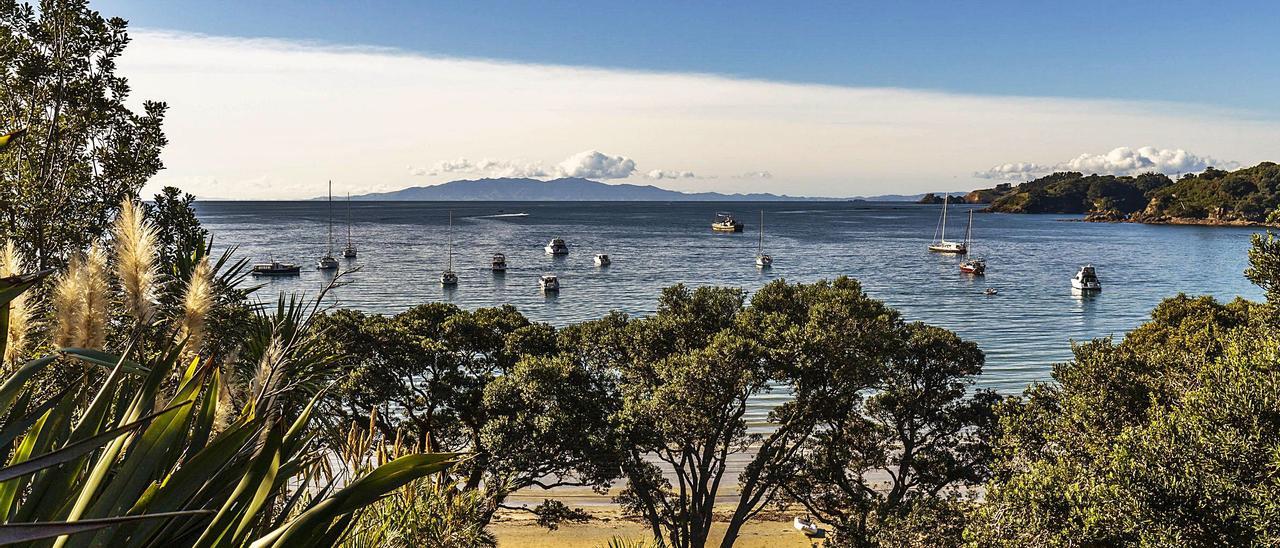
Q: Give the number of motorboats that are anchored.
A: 7